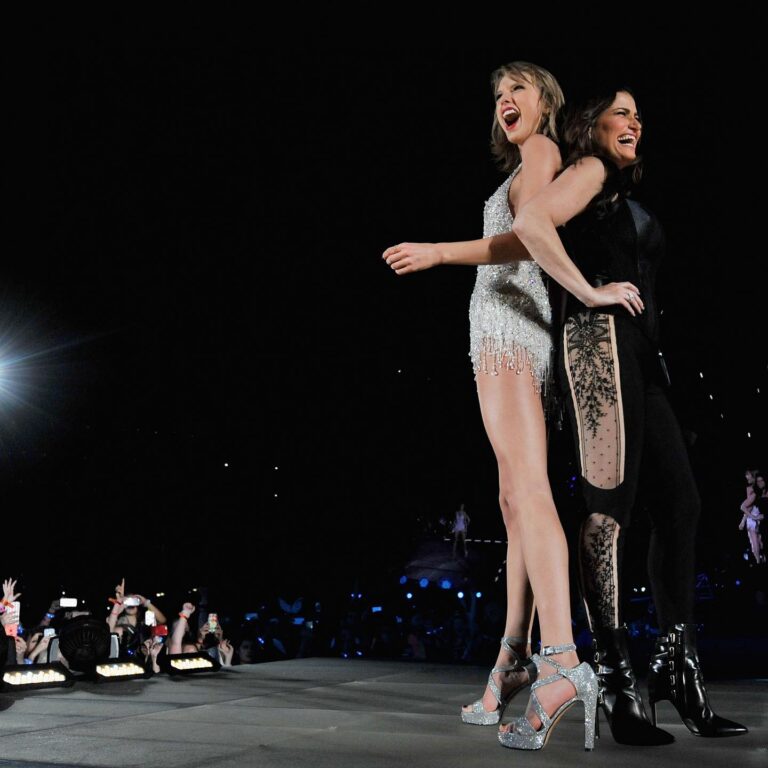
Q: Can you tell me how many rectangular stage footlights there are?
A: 3